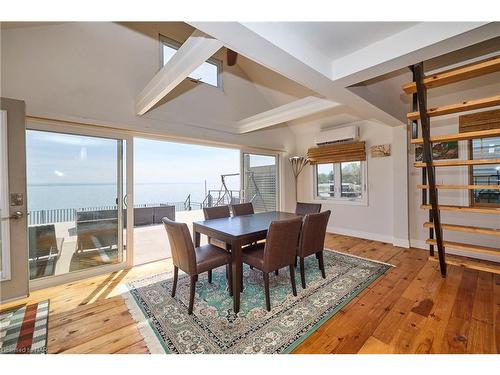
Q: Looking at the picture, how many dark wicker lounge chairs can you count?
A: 2